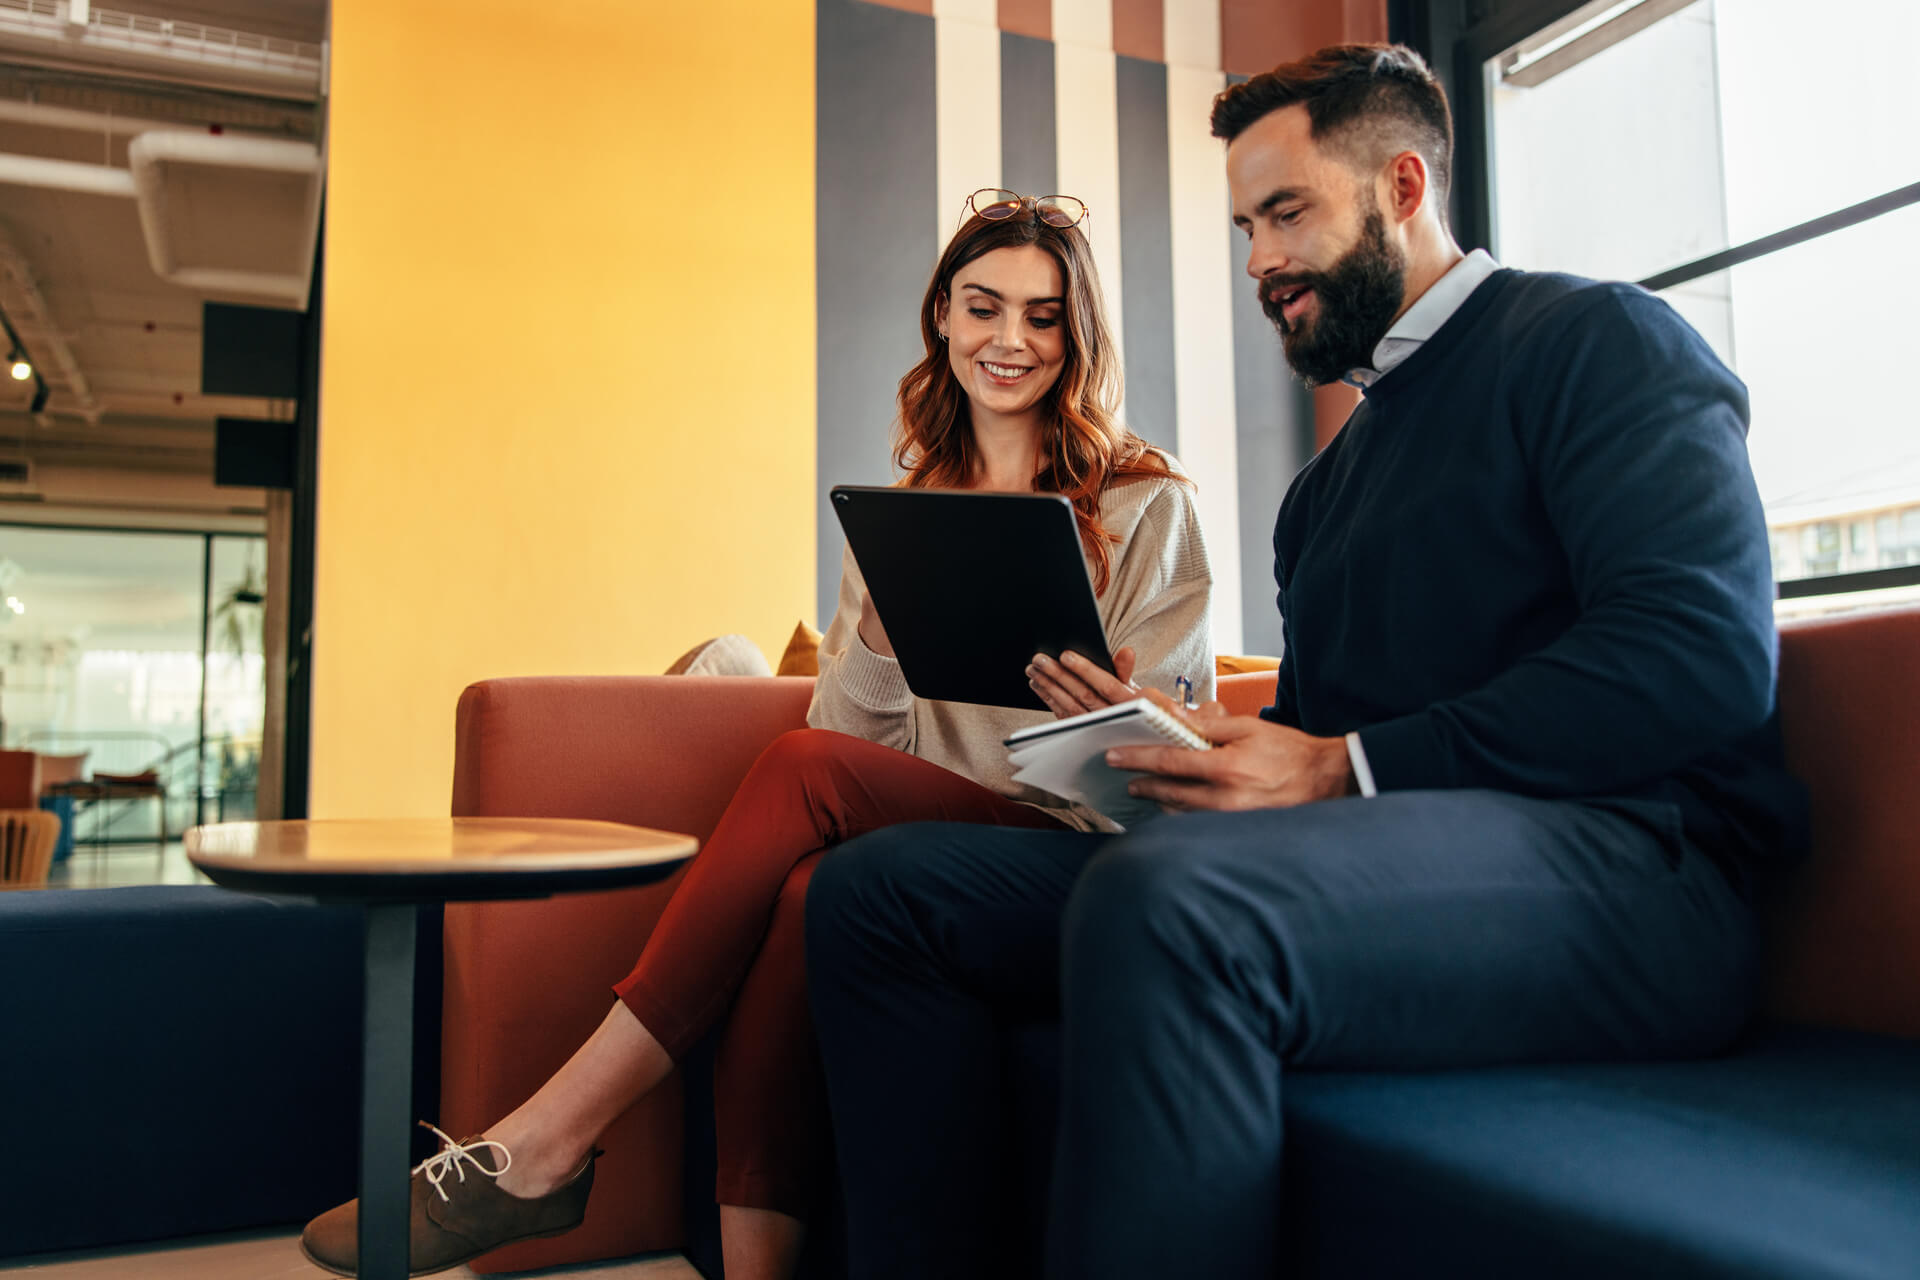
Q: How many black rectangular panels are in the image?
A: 2